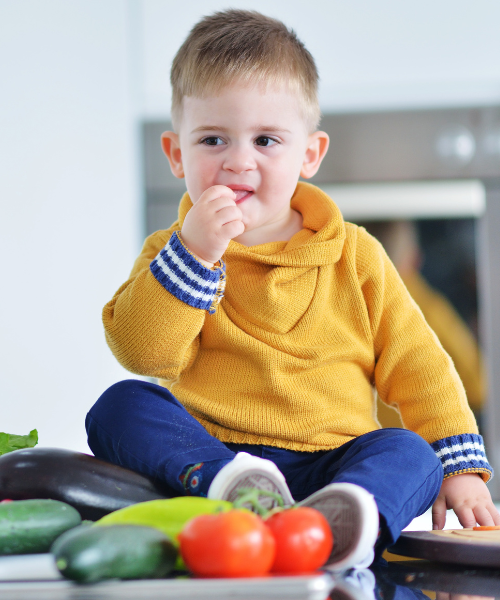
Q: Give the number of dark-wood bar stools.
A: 0